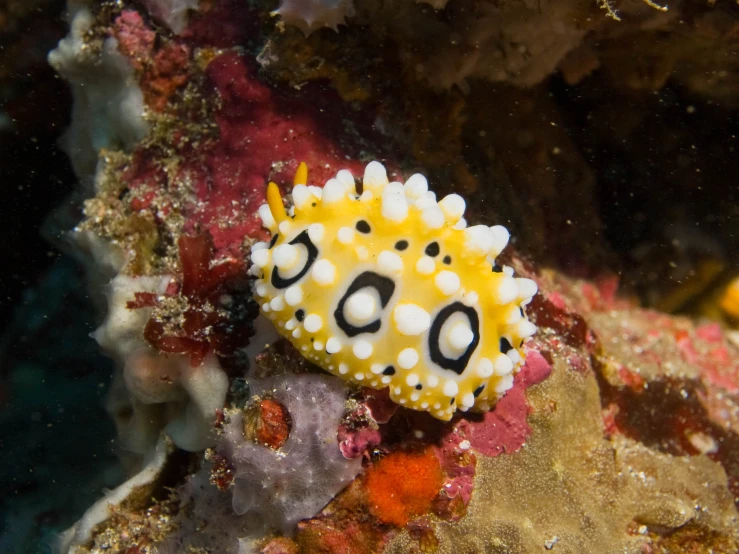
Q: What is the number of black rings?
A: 3